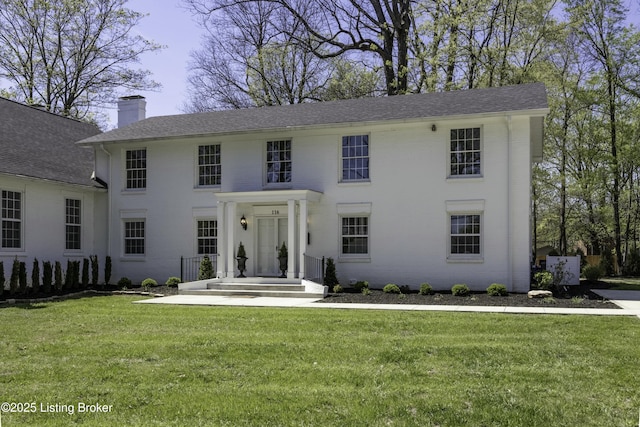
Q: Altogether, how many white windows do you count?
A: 11